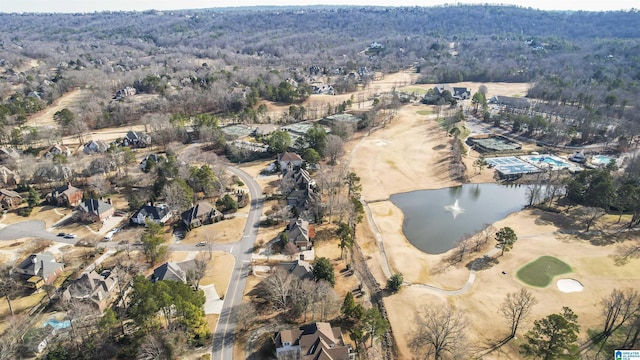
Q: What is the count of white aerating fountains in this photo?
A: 1